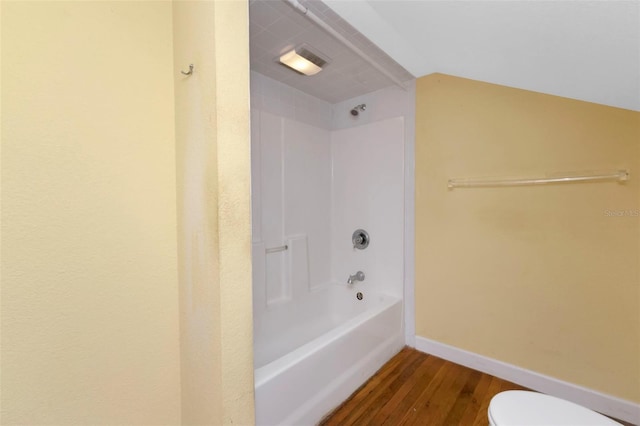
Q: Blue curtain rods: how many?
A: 0